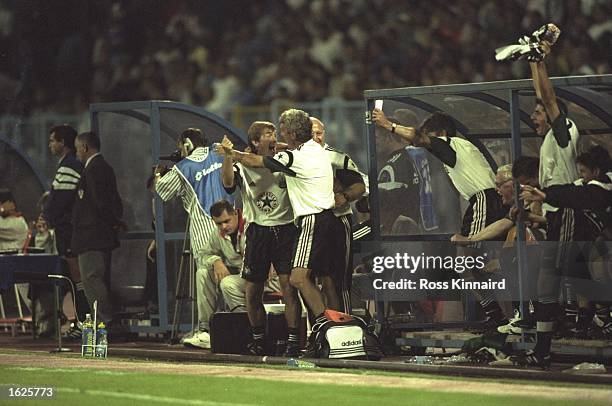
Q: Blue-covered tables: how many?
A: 1